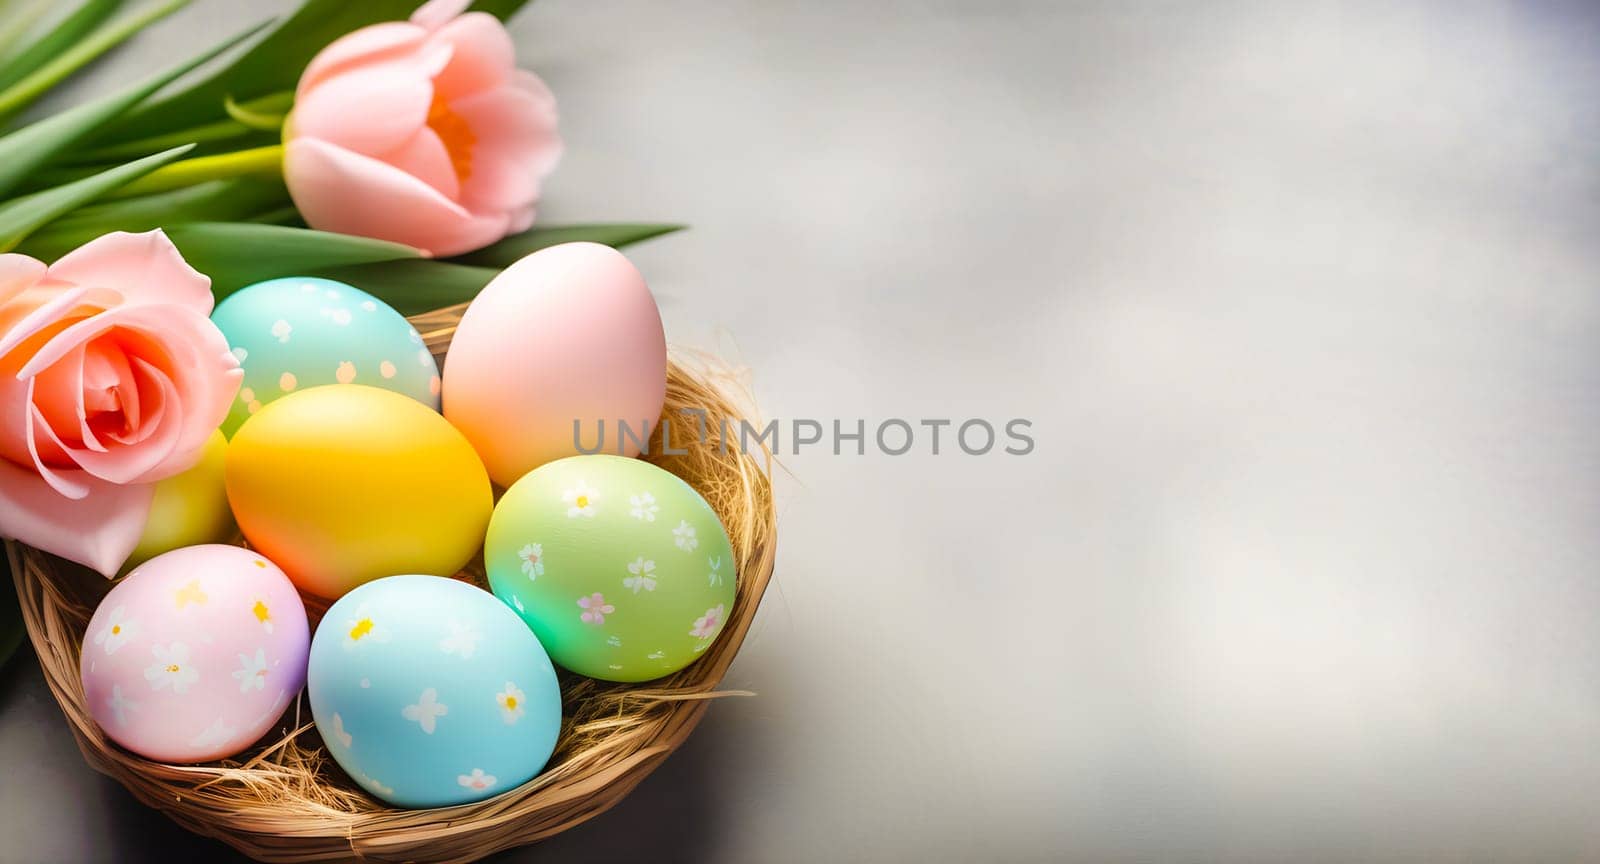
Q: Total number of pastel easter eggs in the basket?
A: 7